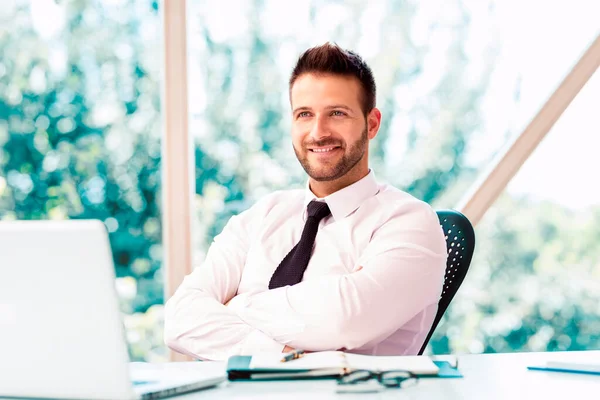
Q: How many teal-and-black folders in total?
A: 1